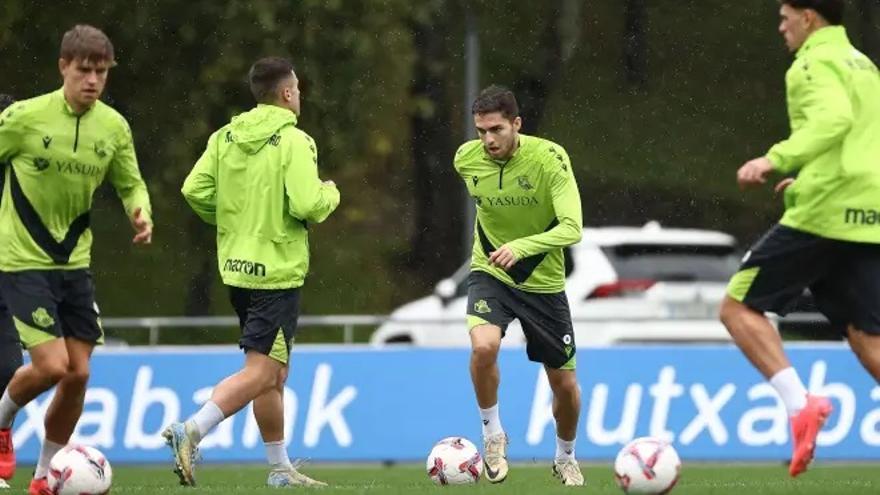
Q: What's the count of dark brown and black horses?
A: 0